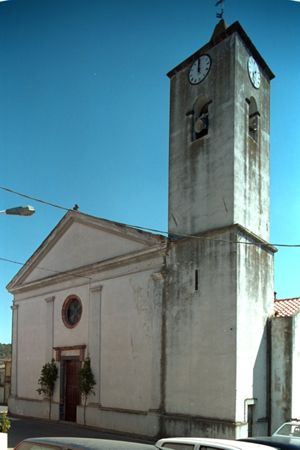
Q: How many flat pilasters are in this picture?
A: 4